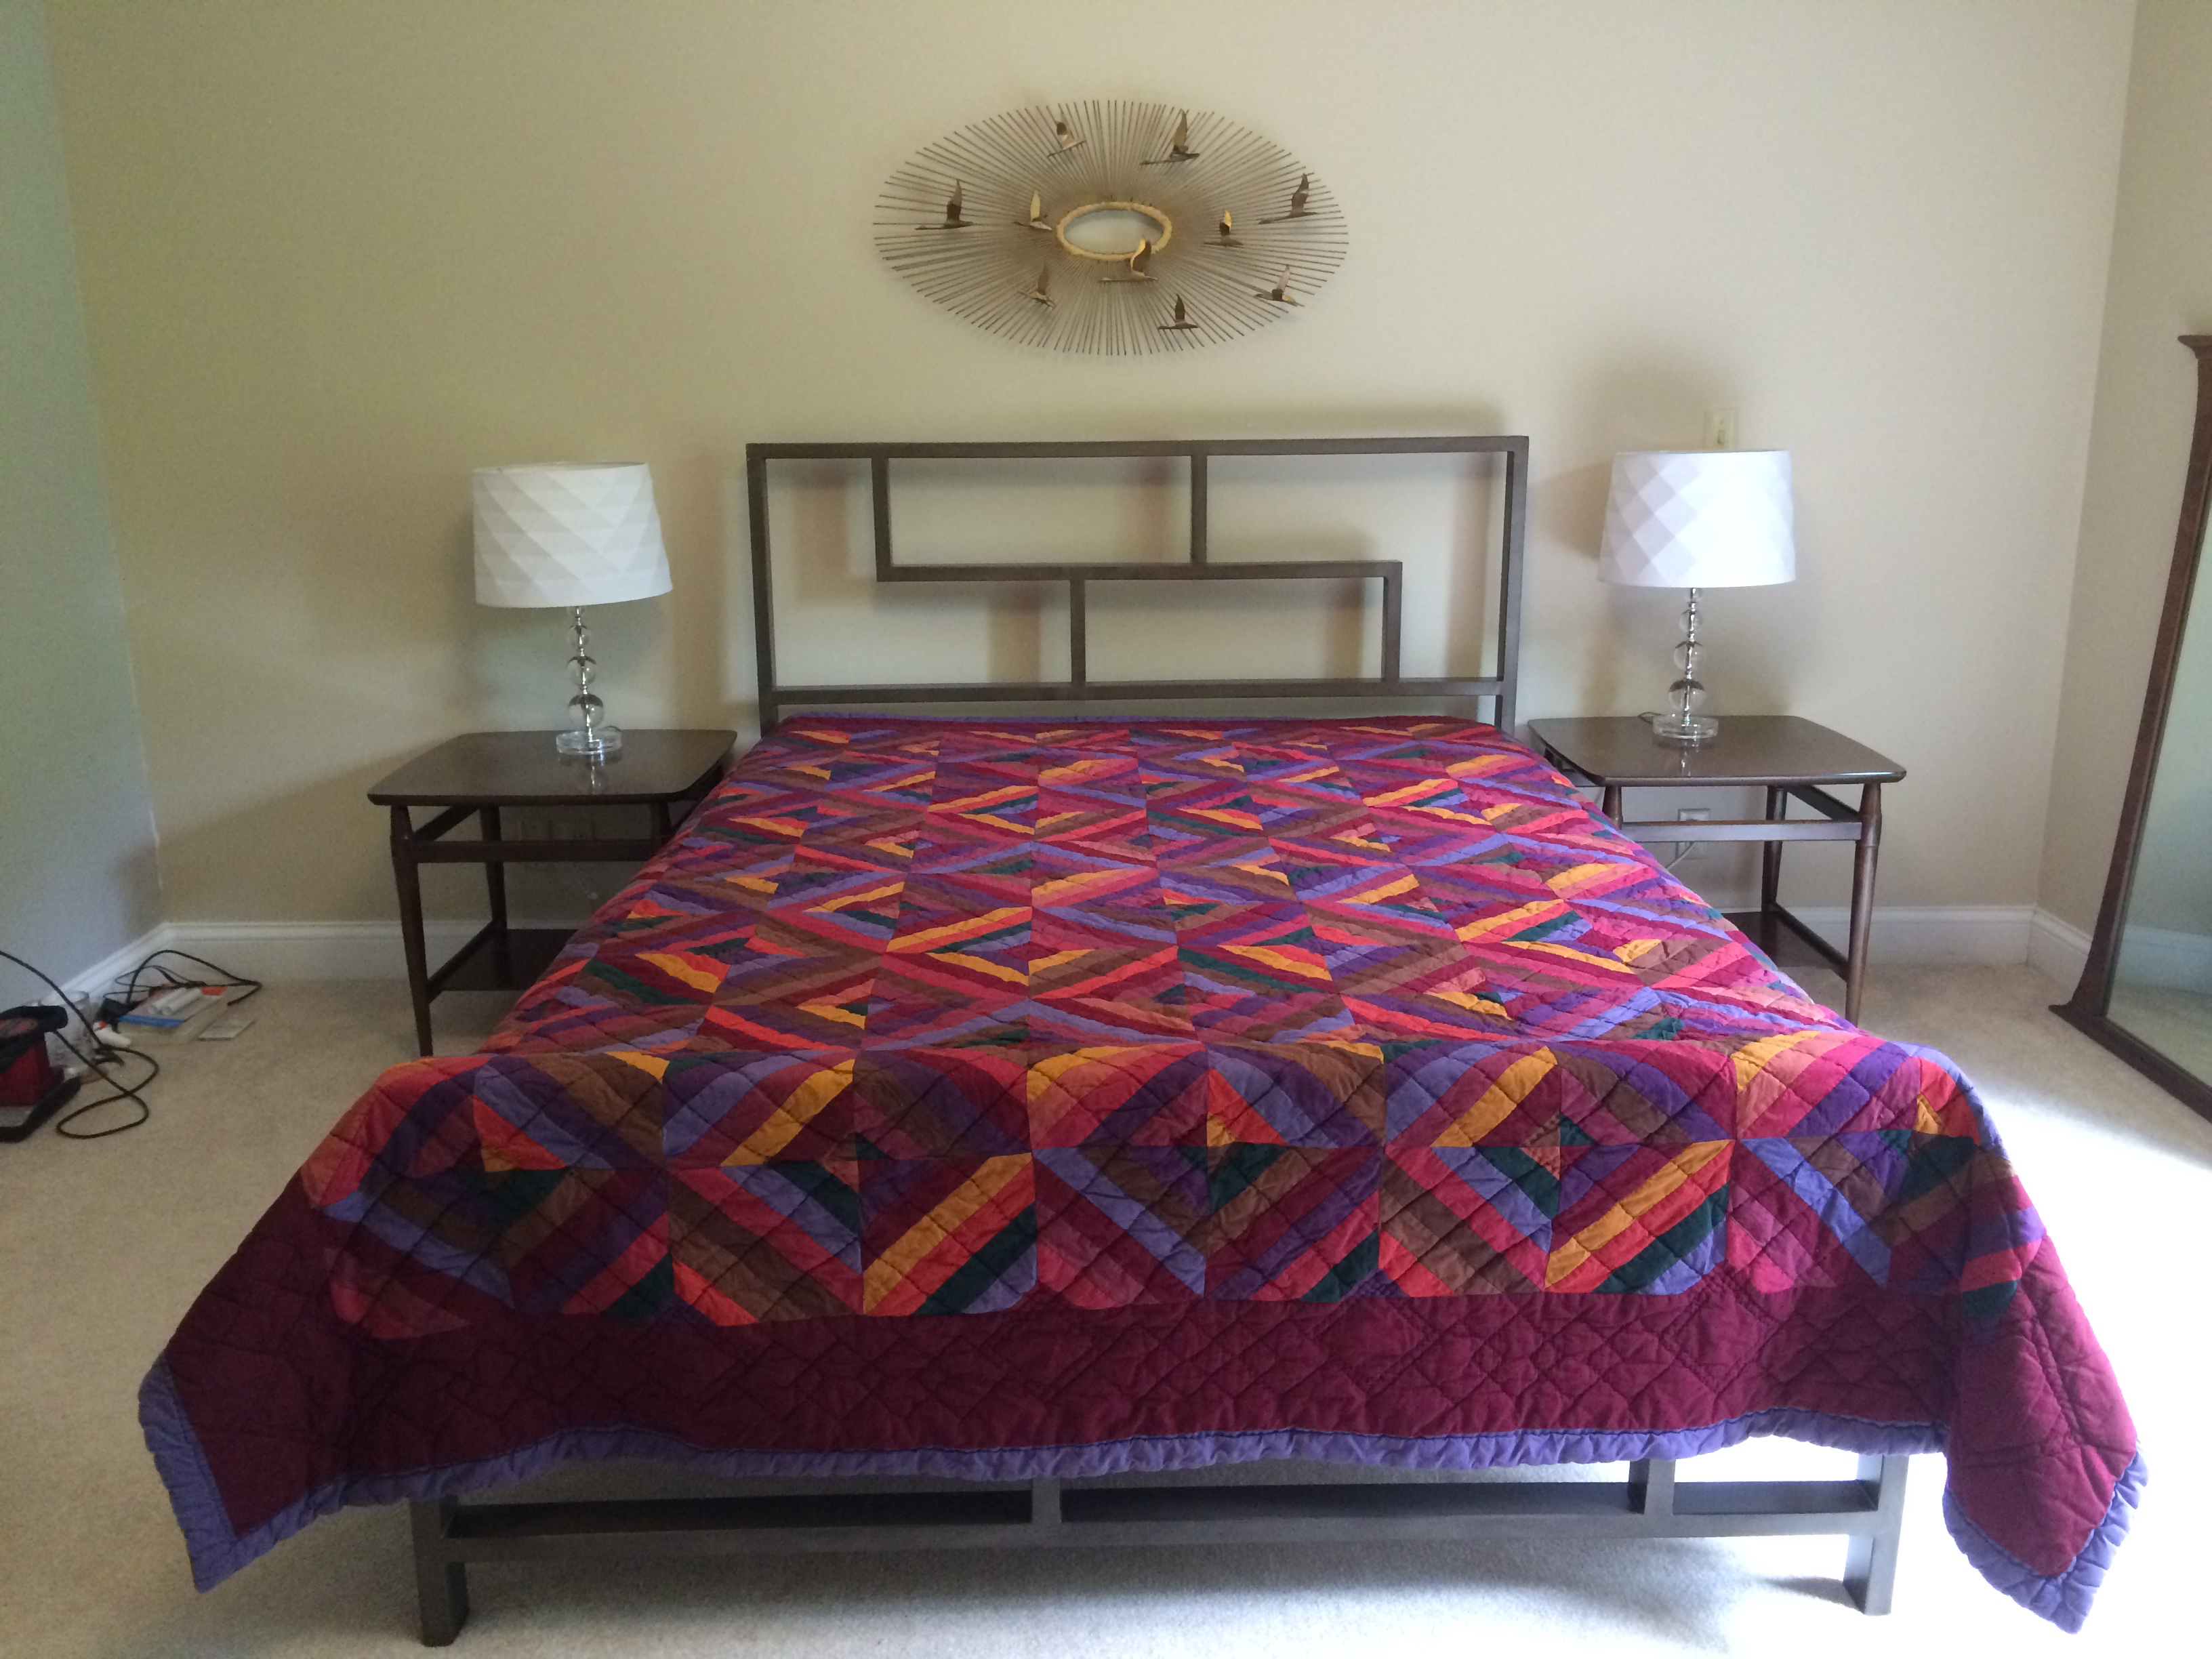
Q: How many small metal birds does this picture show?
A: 10